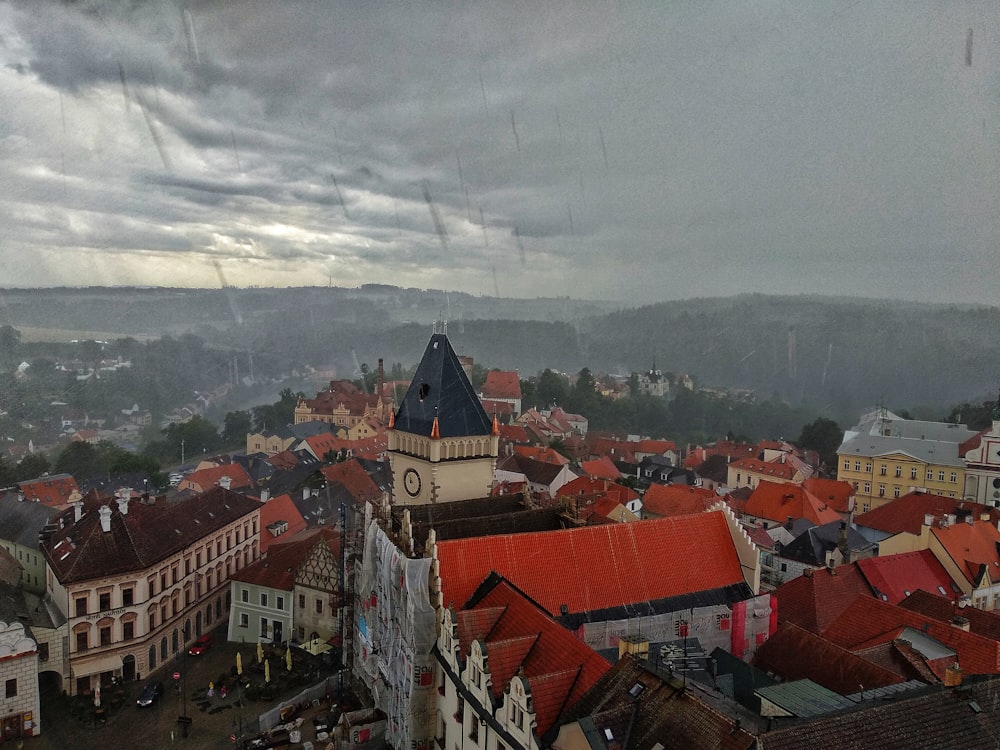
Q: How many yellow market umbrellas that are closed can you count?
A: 4